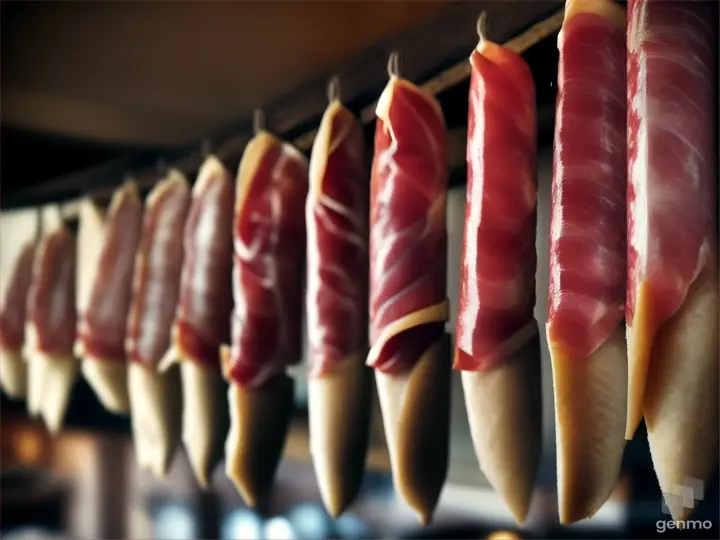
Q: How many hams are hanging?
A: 11